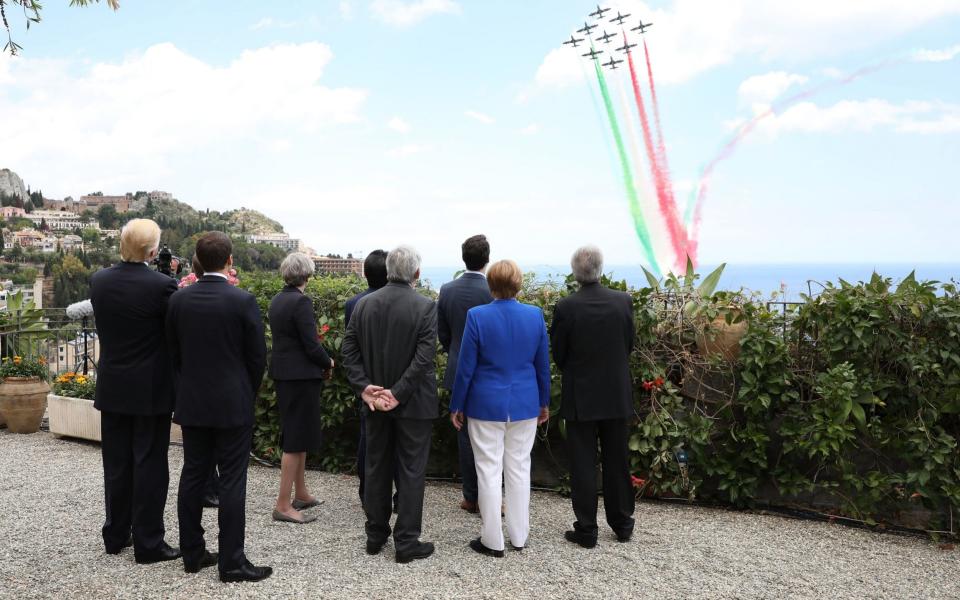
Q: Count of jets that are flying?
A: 9